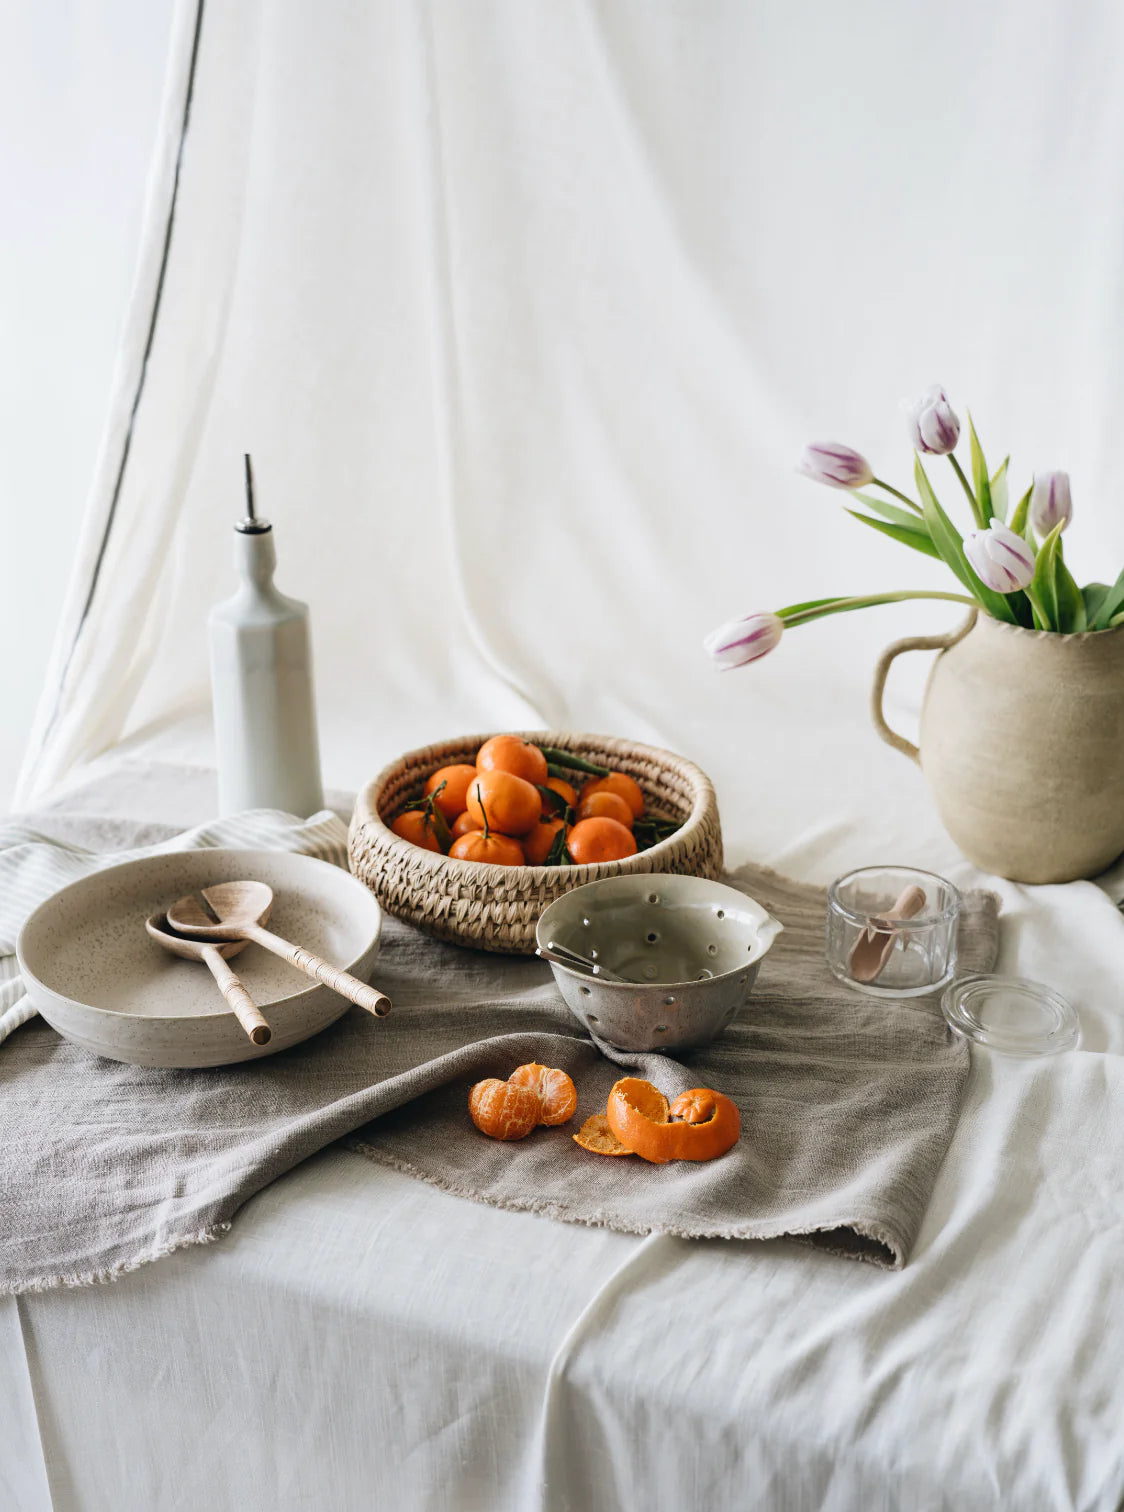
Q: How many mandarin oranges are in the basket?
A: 11